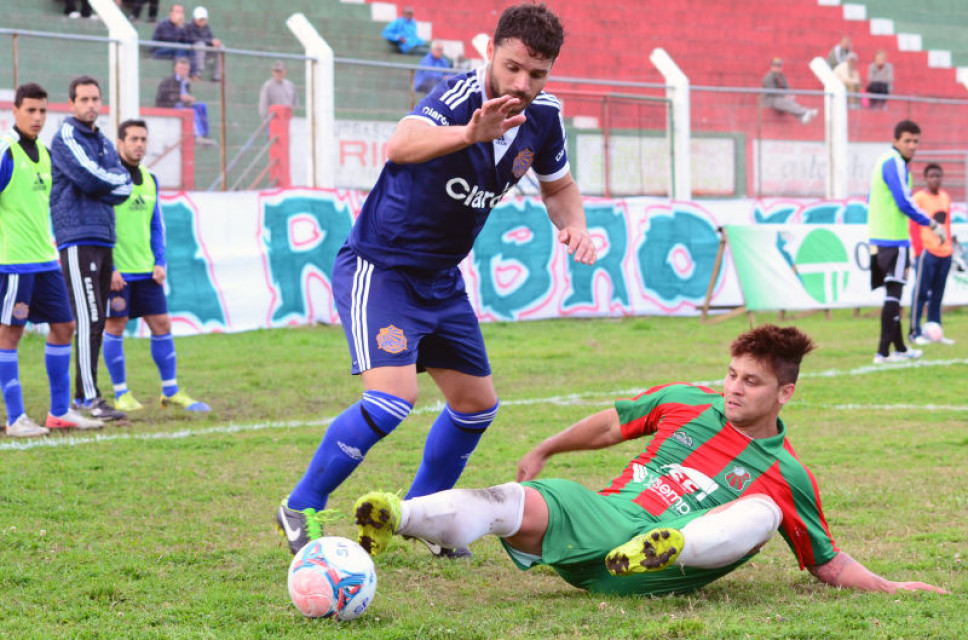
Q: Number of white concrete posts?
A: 5